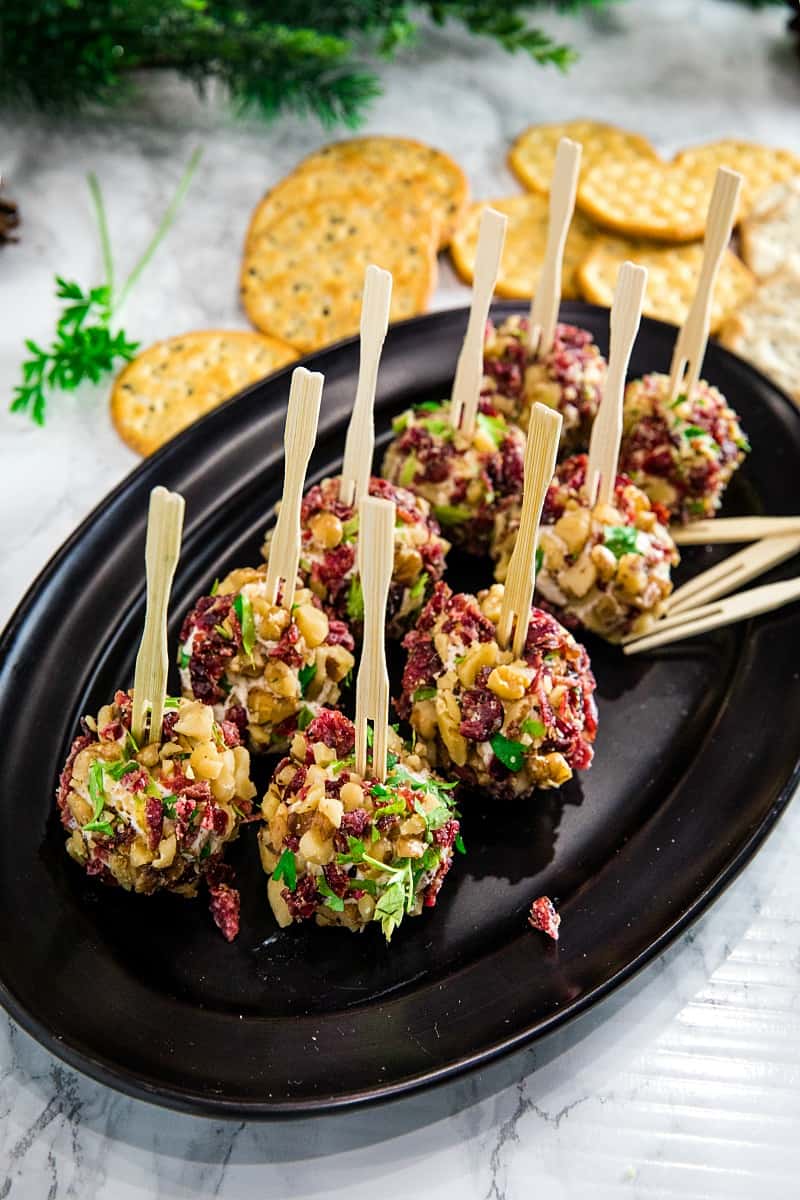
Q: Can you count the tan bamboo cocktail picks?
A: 12